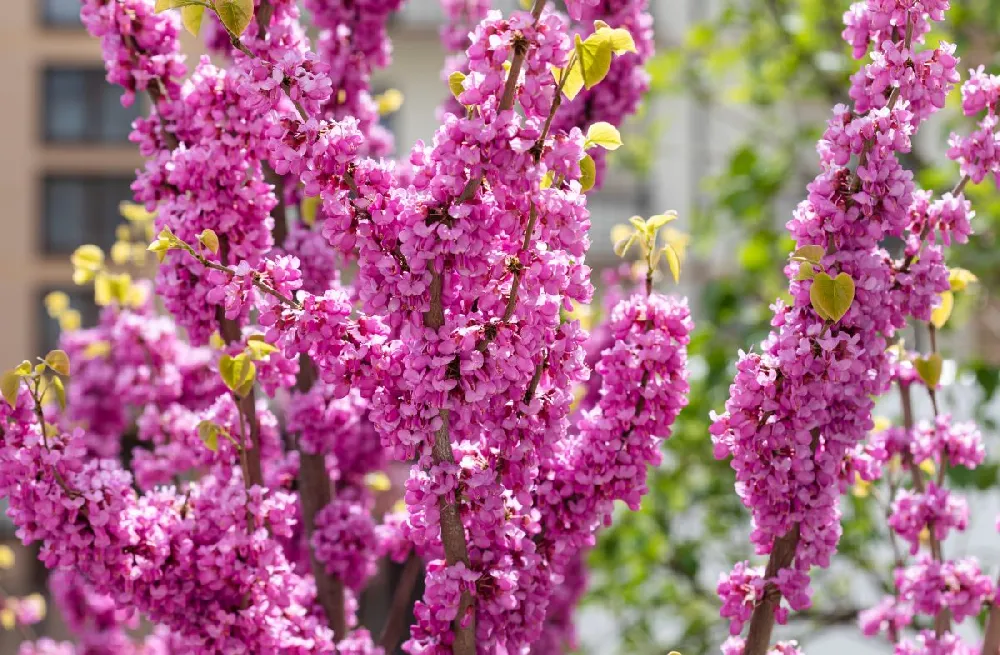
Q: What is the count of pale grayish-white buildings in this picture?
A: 1